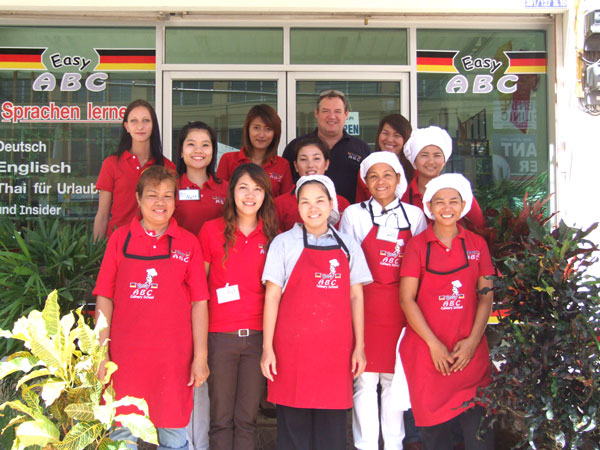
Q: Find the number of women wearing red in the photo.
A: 11